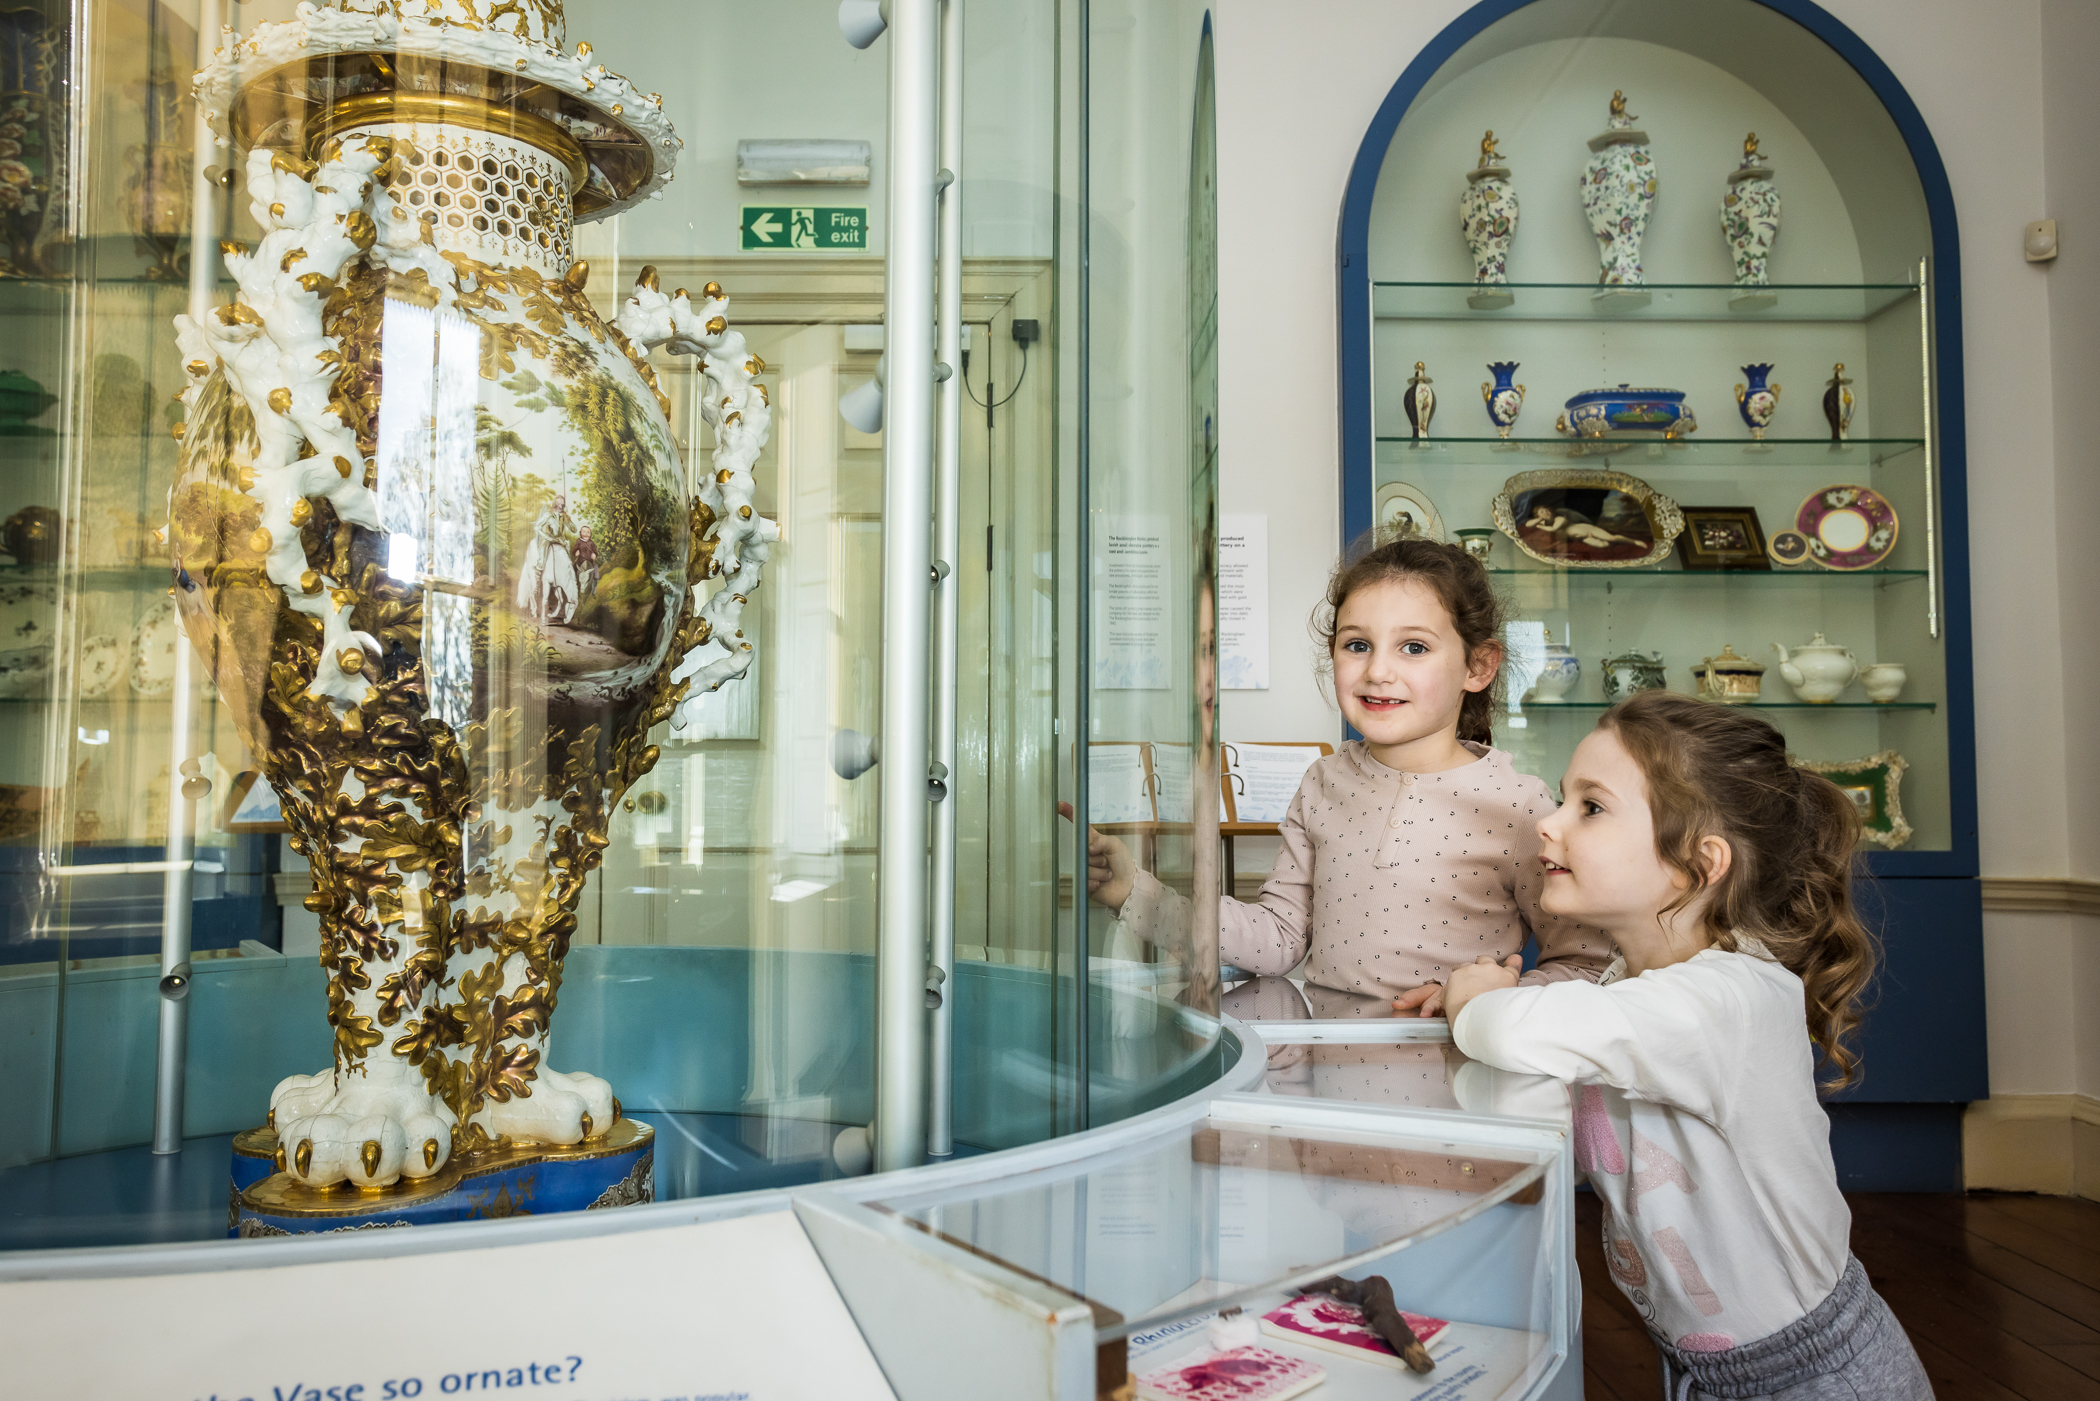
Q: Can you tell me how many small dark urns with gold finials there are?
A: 2